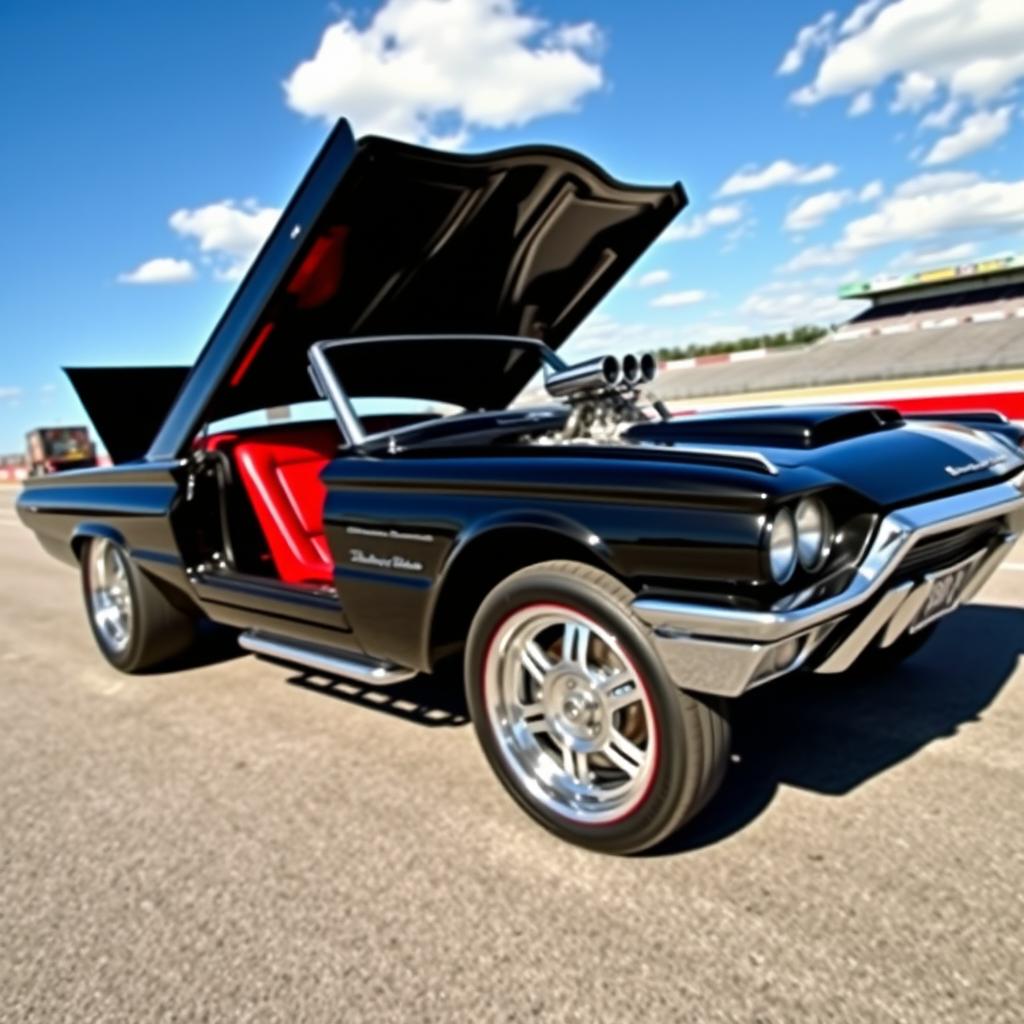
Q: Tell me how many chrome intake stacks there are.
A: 3